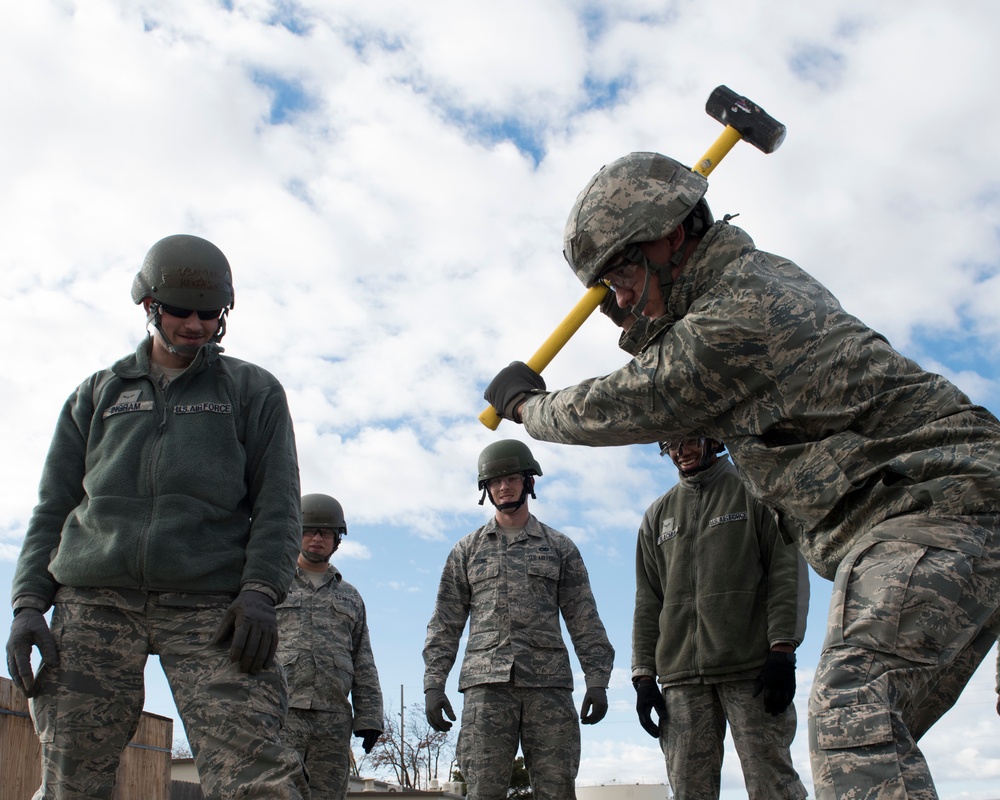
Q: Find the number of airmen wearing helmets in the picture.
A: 5